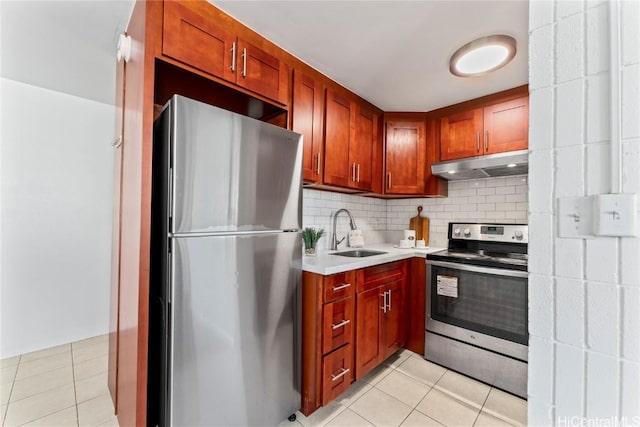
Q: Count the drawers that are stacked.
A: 3